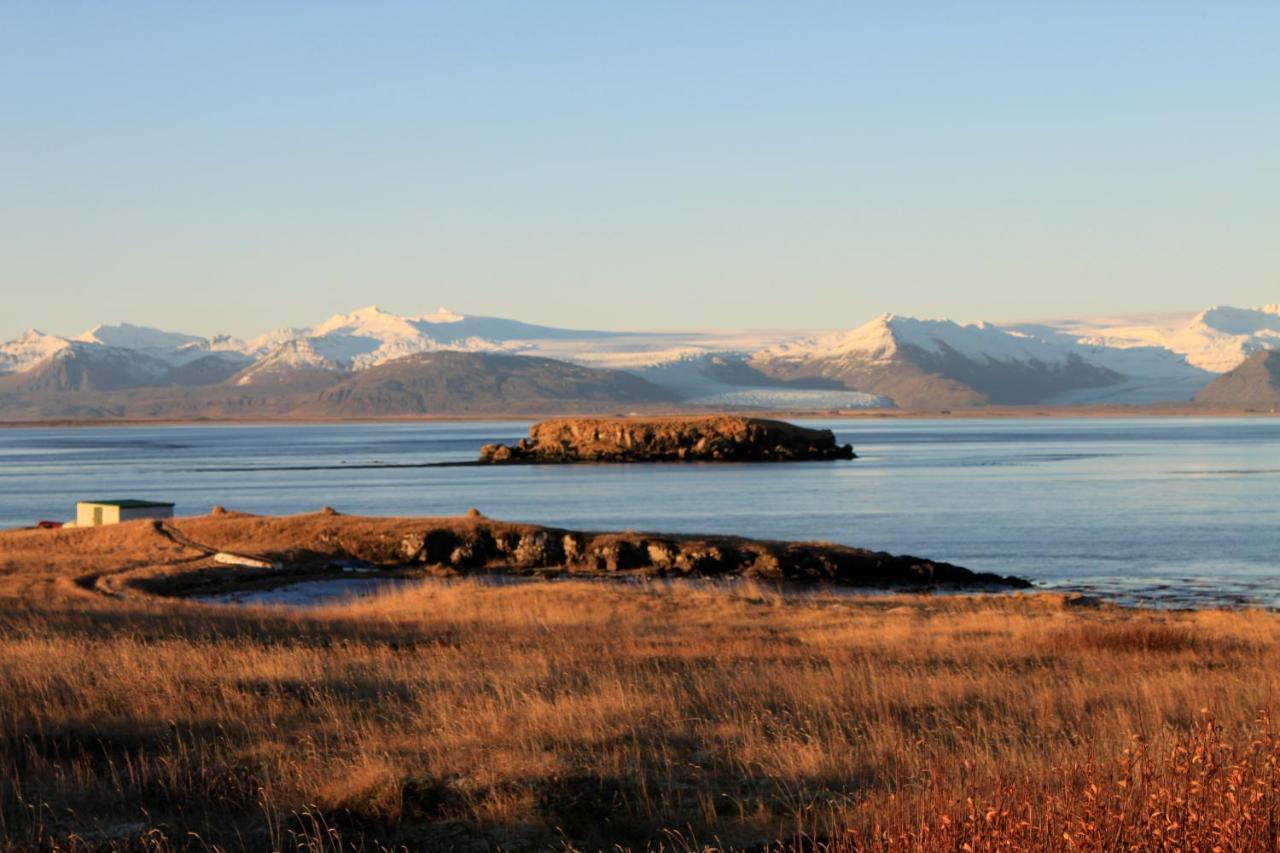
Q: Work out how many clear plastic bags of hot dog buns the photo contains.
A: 0